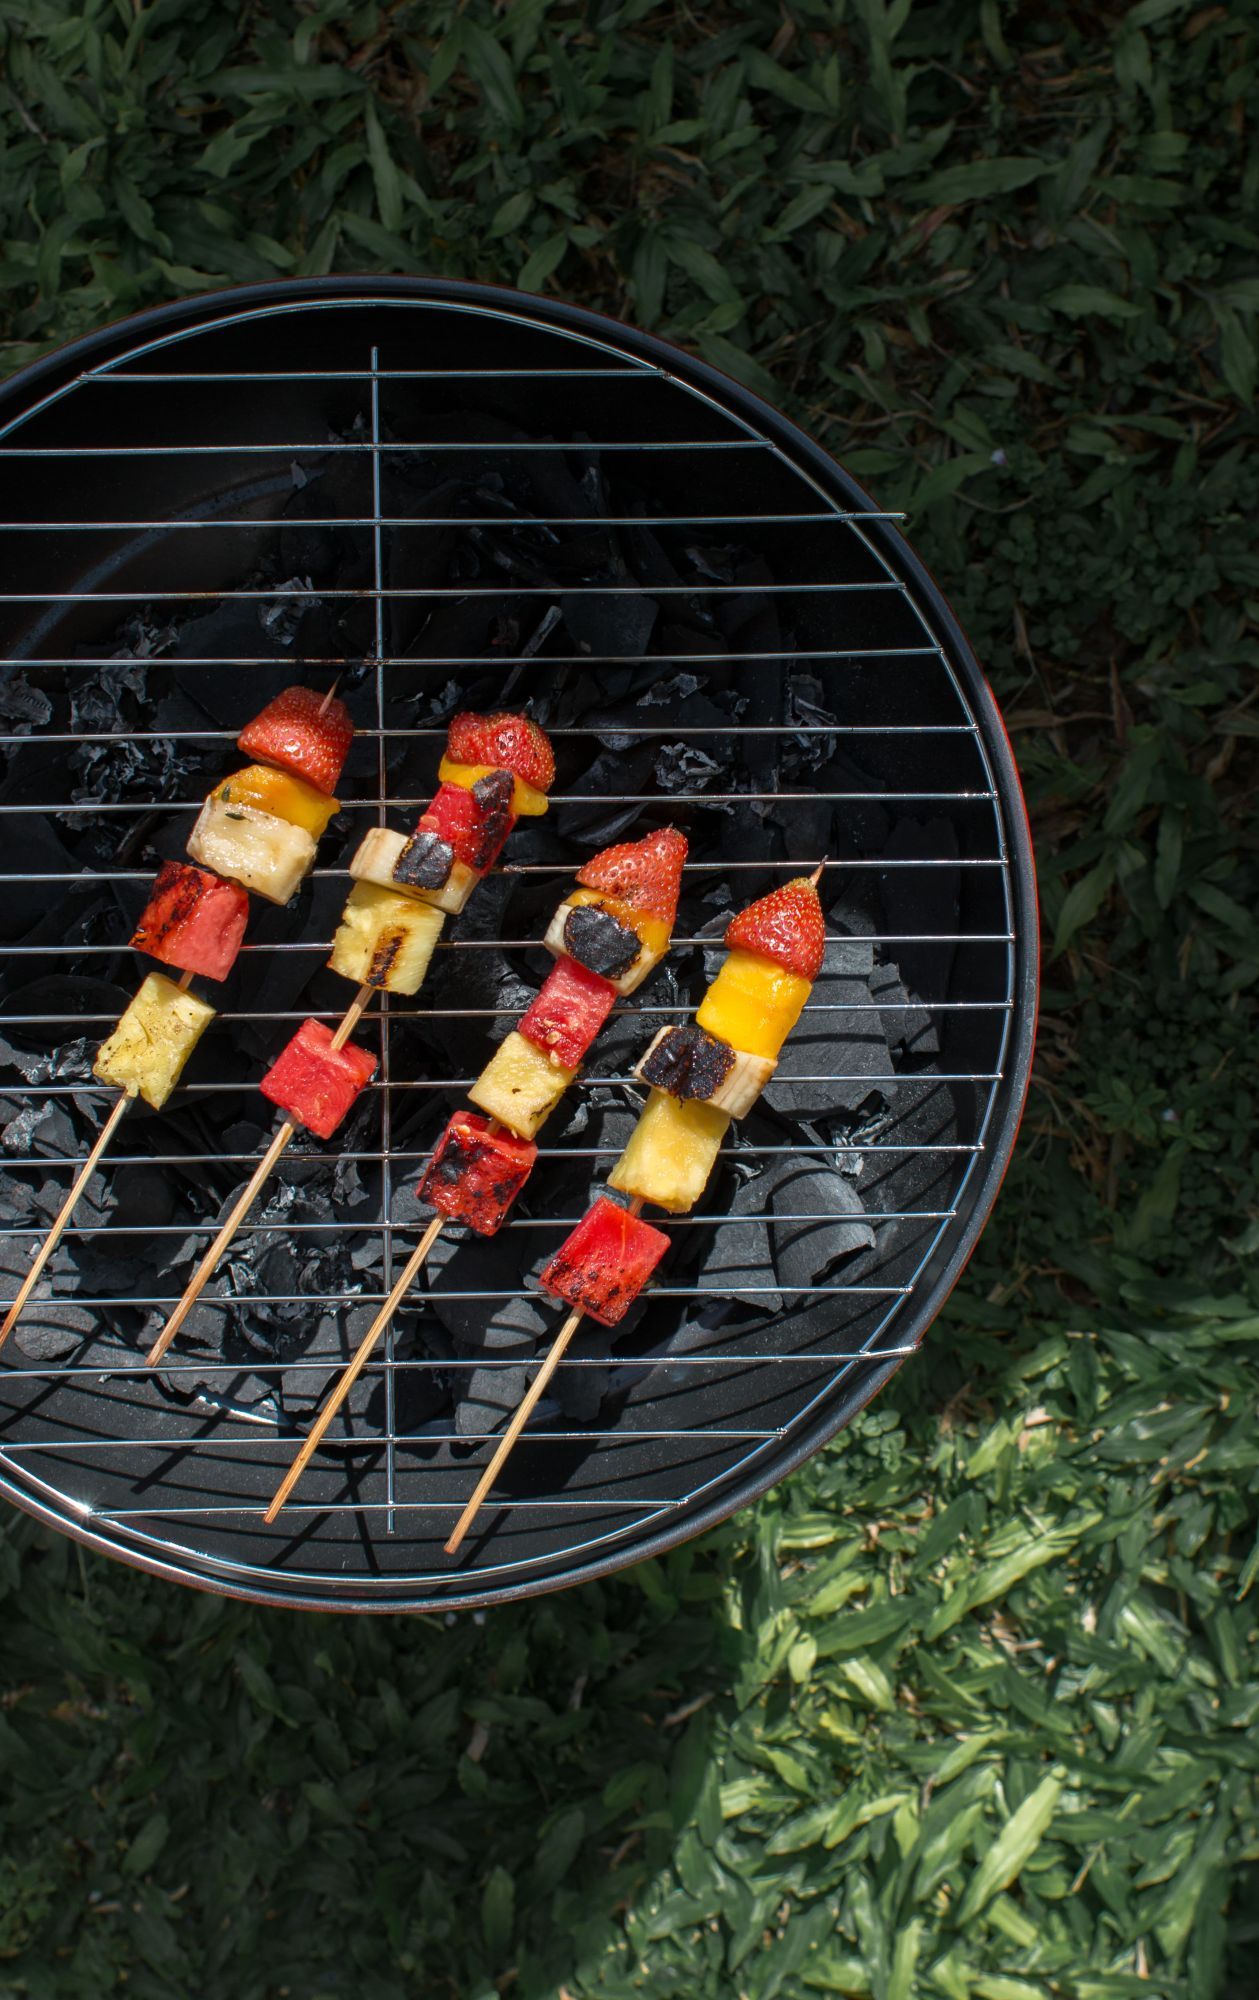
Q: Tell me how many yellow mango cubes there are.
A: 4